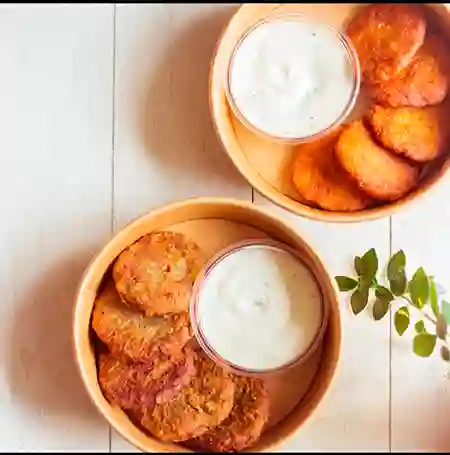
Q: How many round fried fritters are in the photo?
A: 10